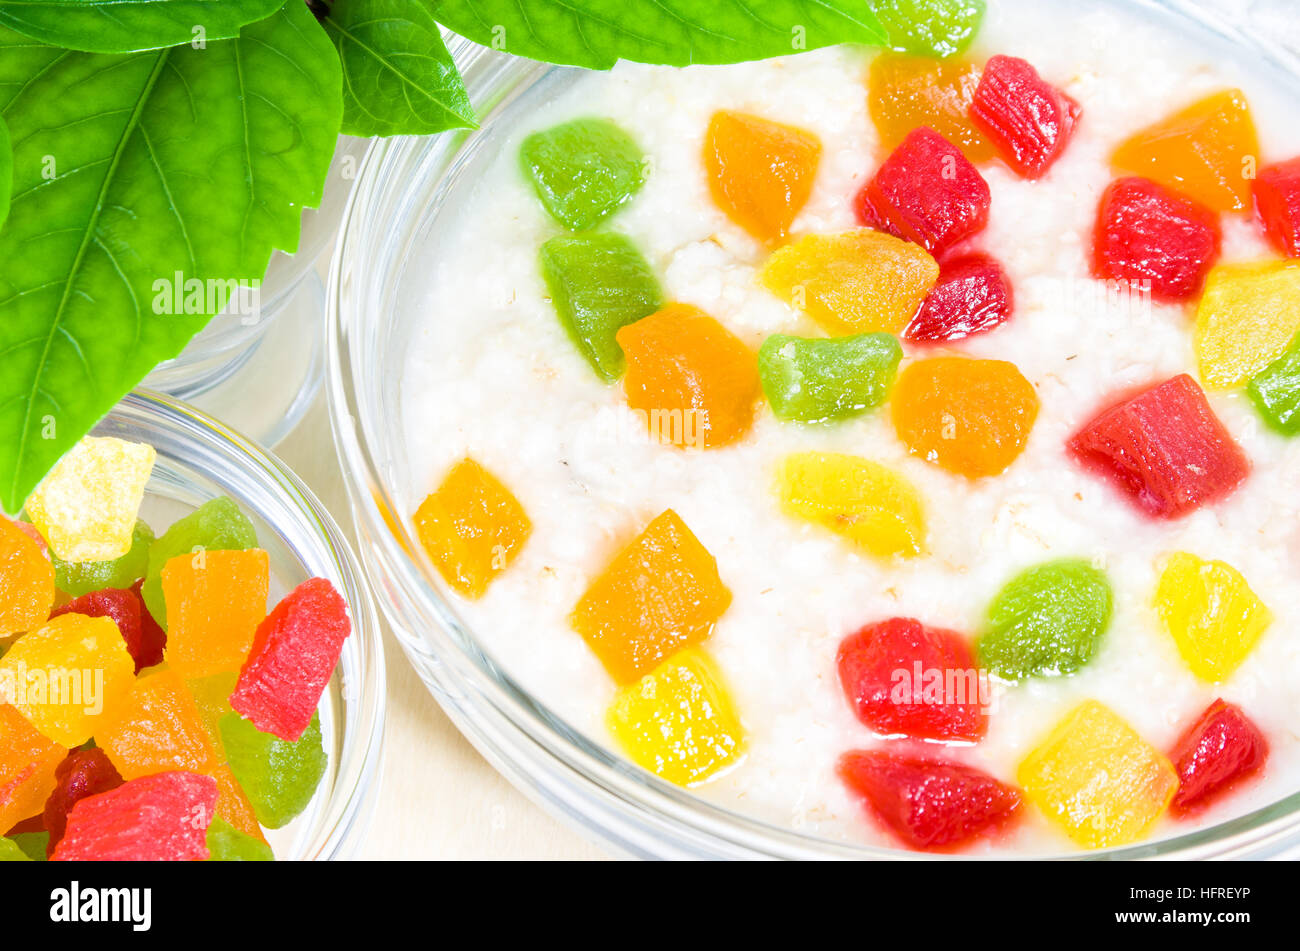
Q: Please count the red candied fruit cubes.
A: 13